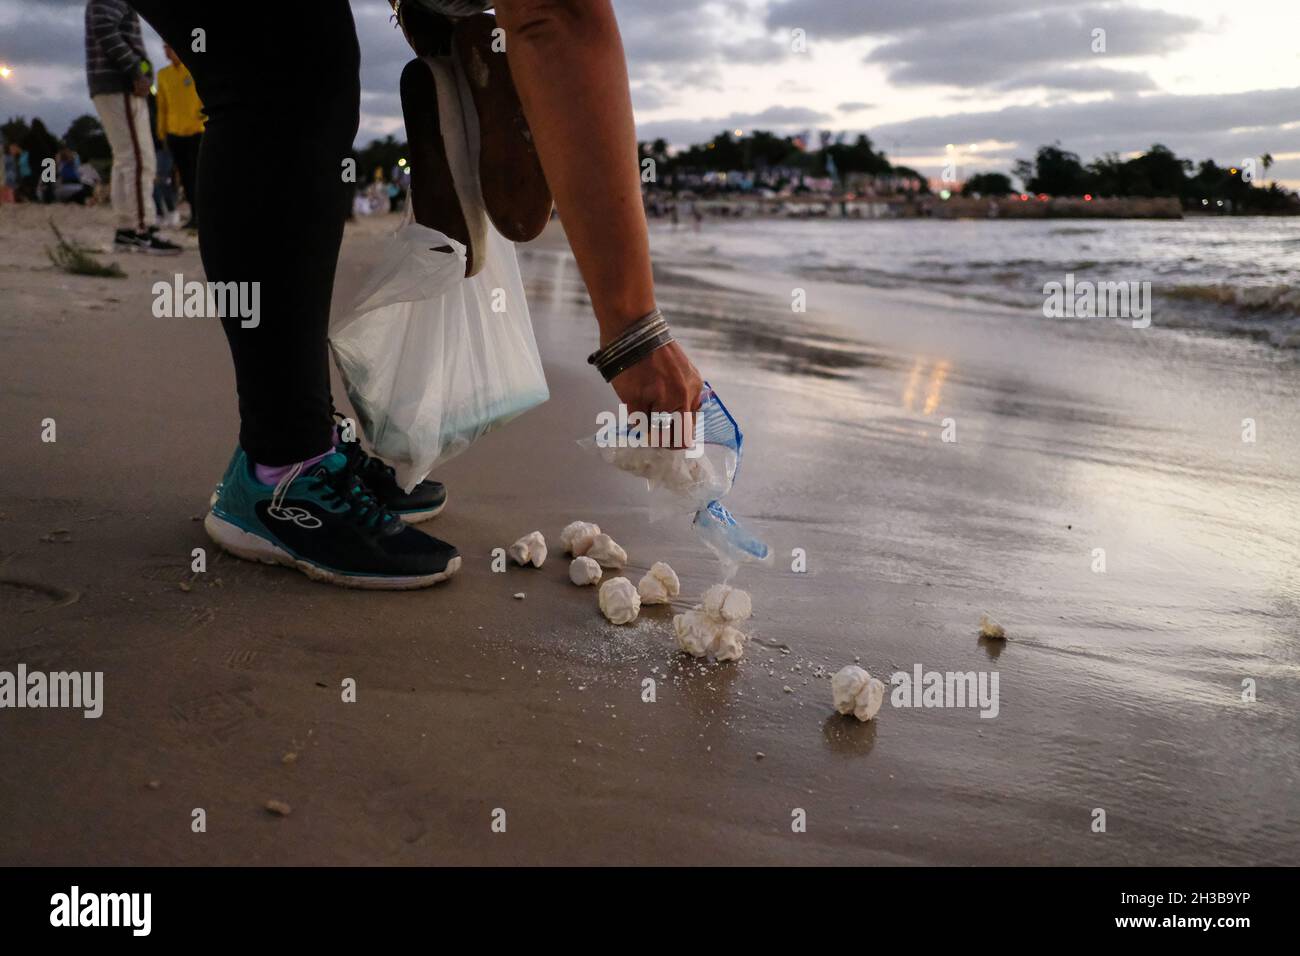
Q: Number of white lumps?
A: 11